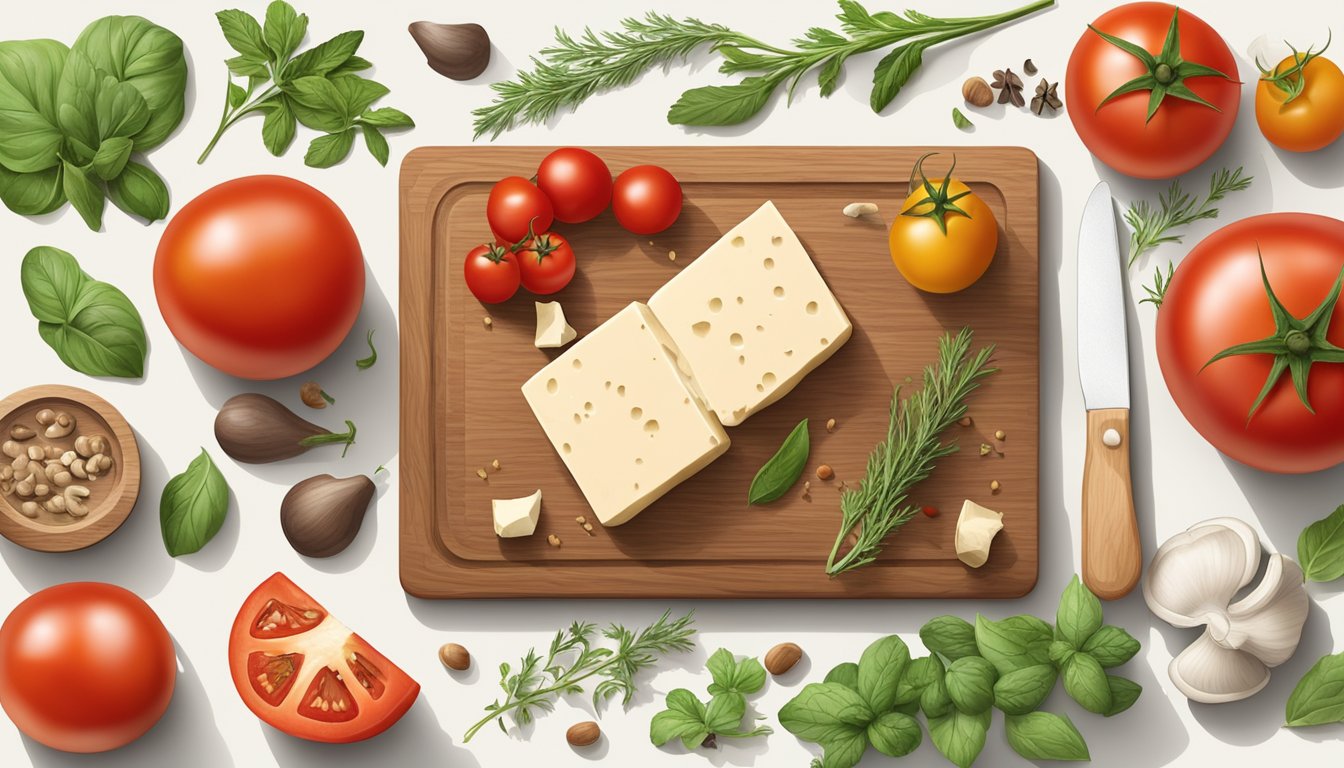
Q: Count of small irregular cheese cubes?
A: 3